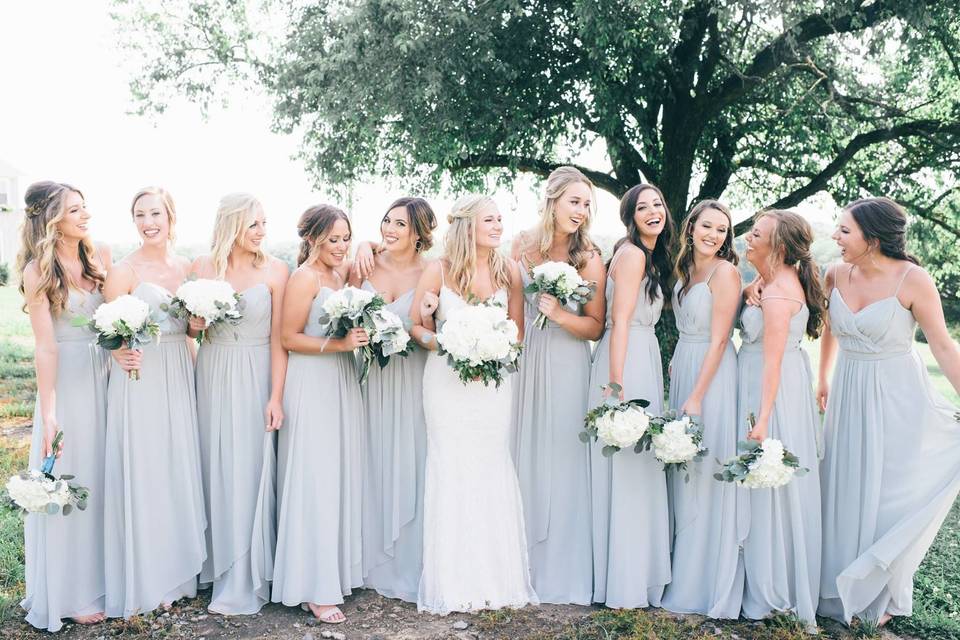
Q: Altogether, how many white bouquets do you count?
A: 10